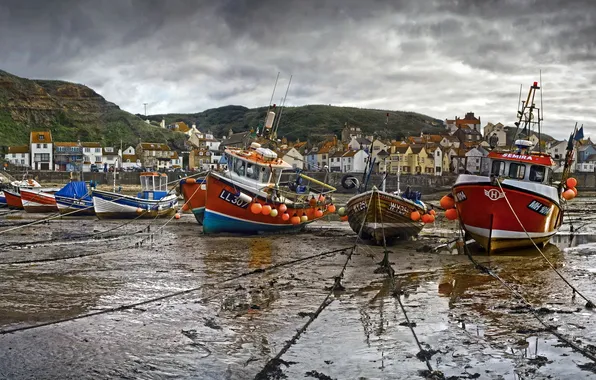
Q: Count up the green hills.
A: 2